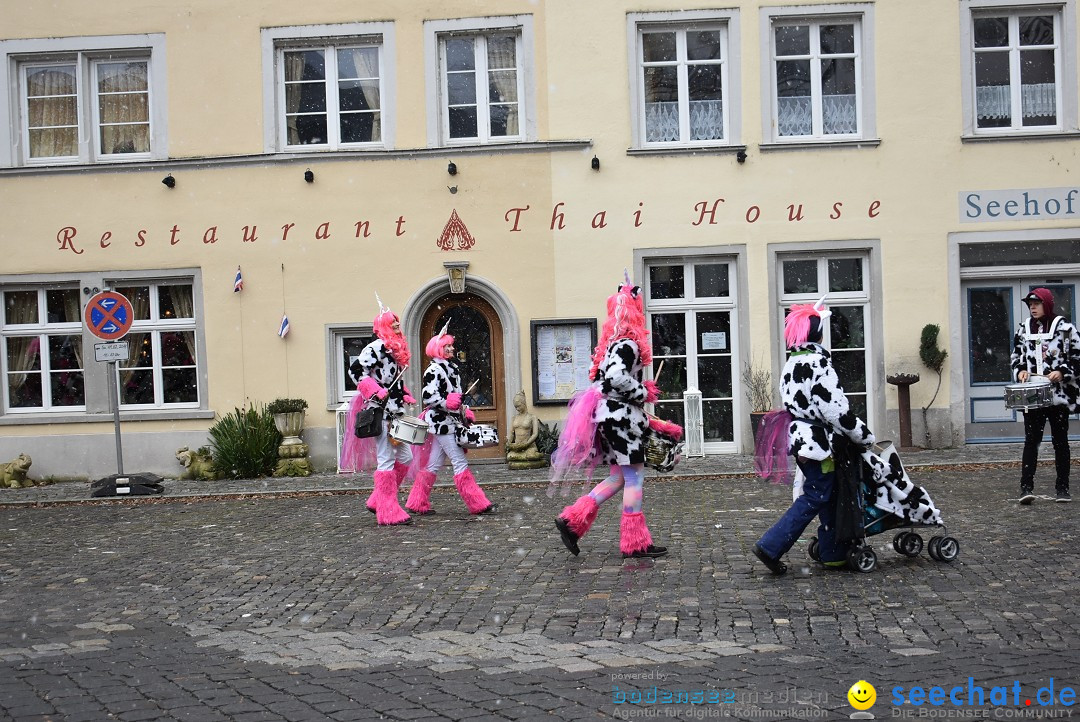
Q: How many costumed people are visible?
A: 5